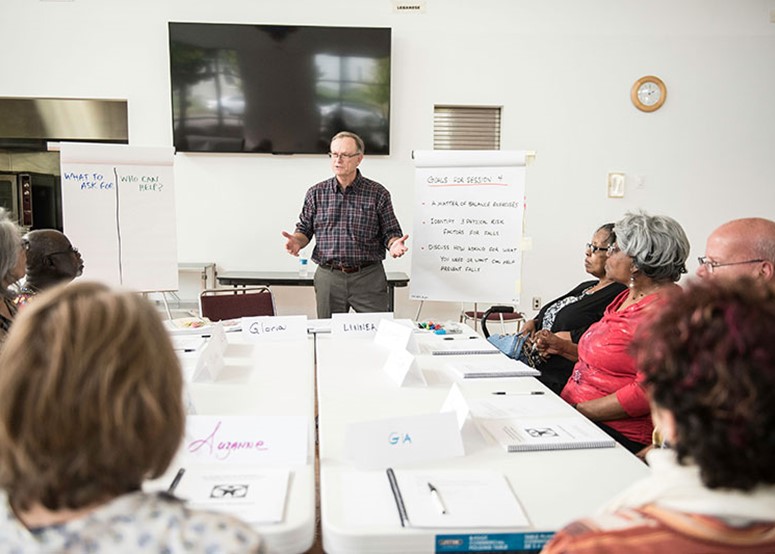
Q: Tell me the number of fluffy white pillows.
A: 0